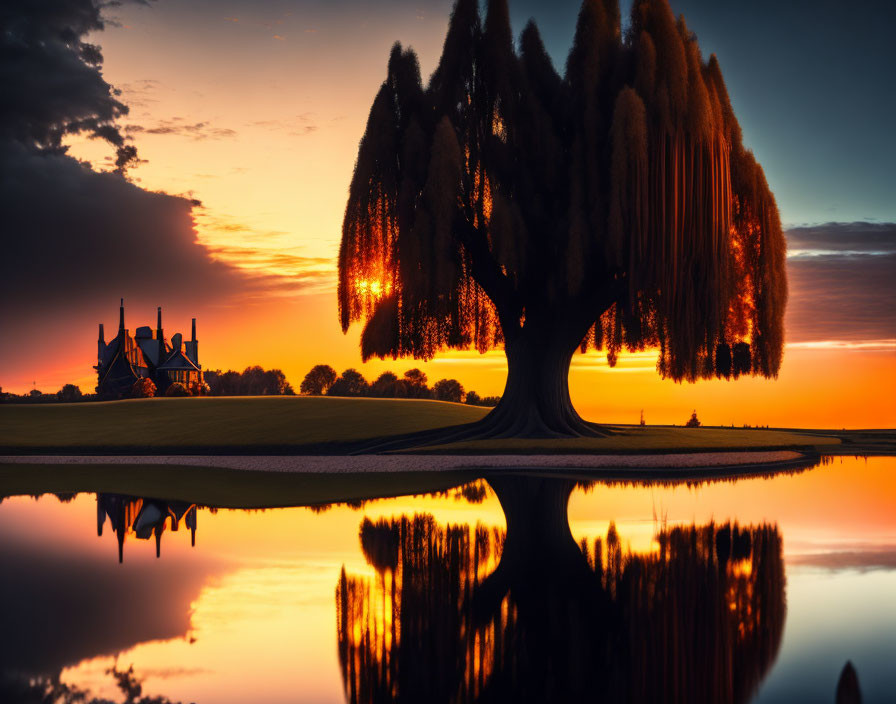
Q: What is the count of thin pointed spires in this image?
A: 4